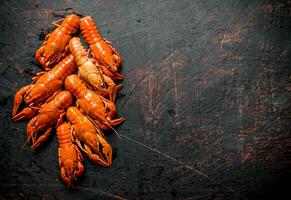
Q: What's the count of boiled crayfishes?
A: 8